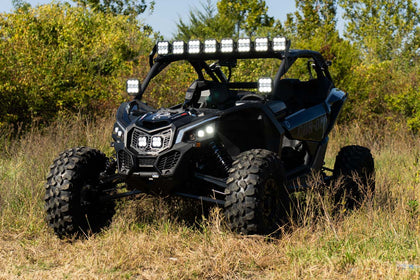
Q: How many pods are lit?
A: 12